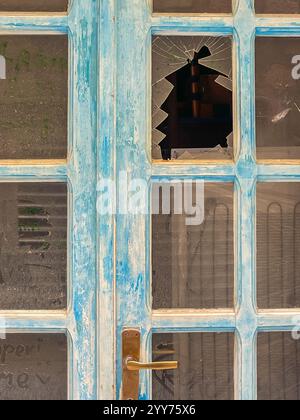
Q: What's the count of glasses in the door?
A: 12